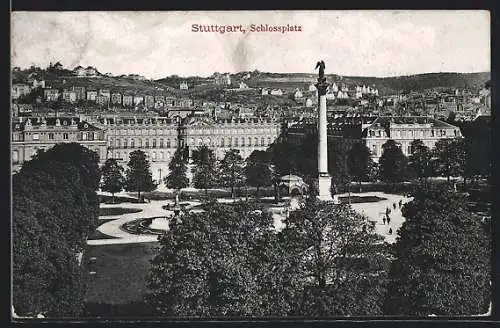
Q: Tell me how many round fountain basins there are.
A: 1